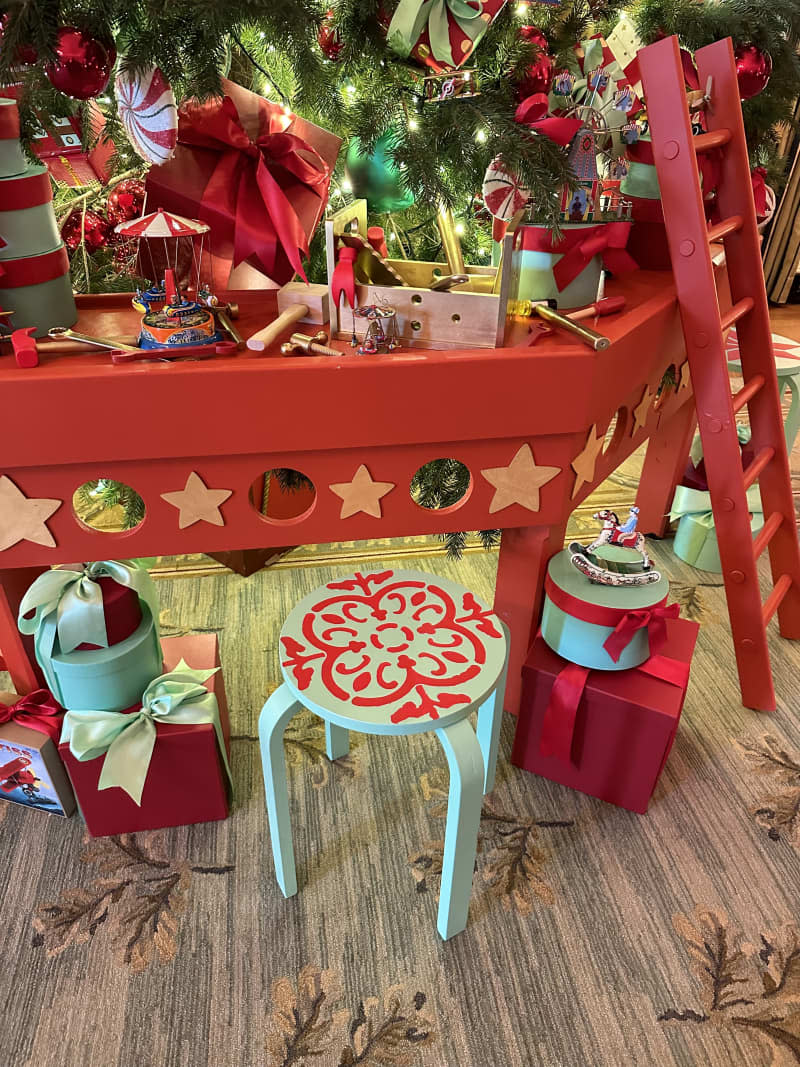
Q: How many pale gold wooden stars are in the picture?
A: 7